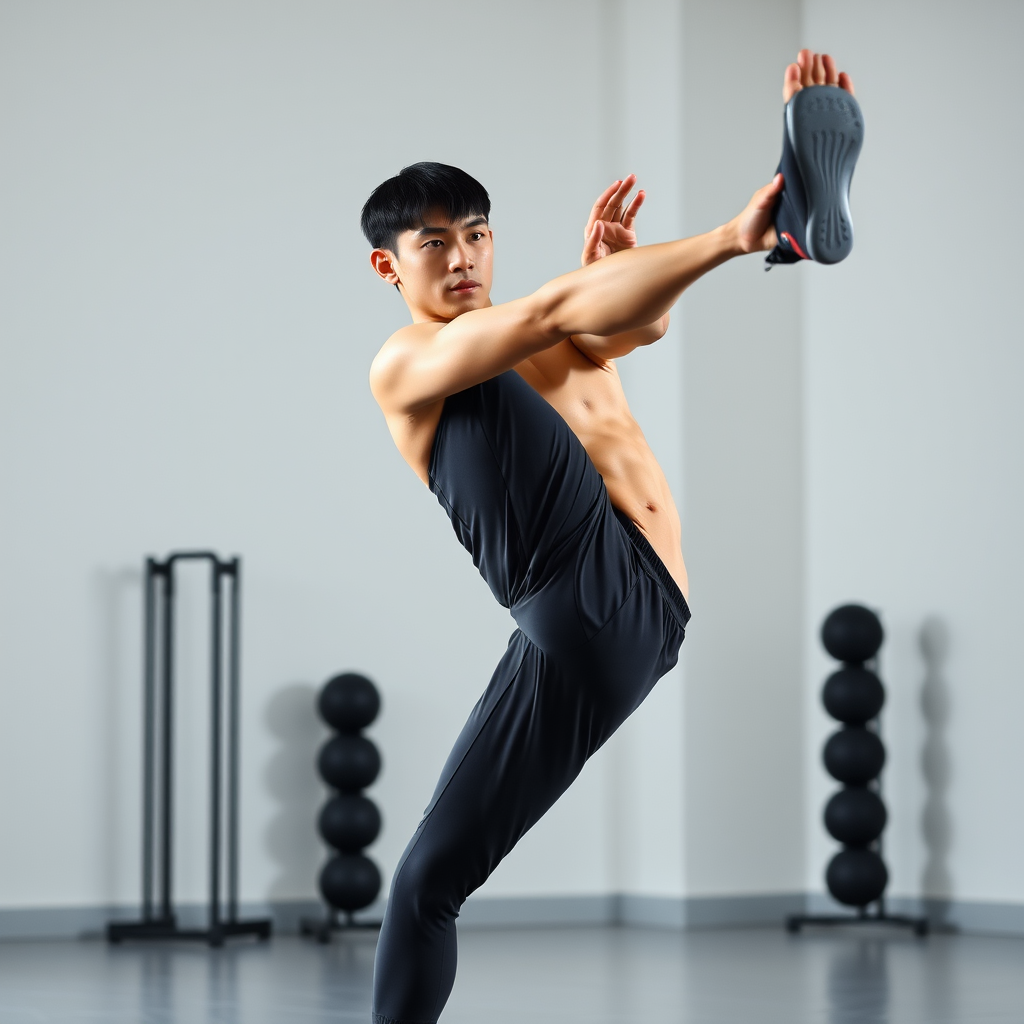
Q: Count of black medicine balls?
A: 9